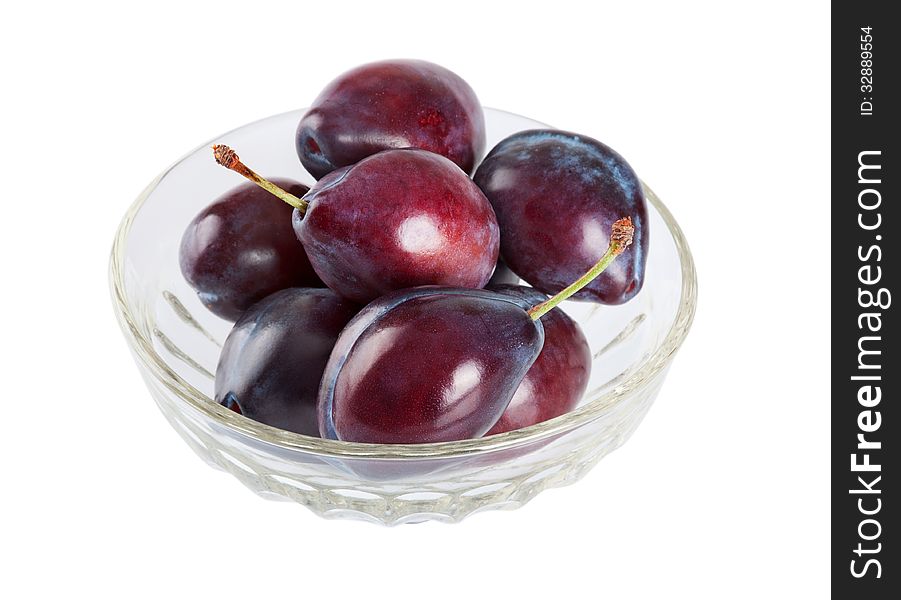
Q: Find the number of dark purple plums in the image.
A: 7